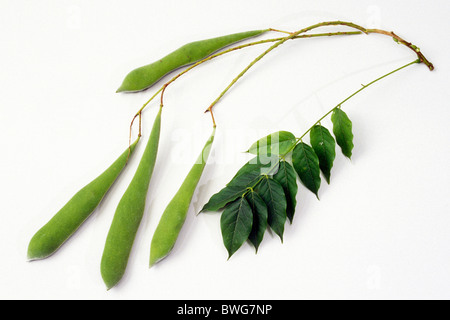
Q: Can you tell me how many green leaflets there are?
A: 11